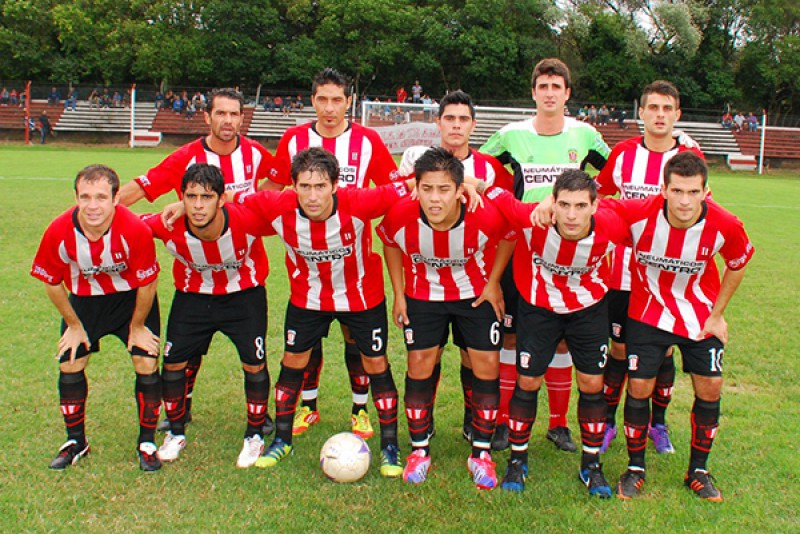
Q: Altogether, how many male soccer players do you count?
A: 11